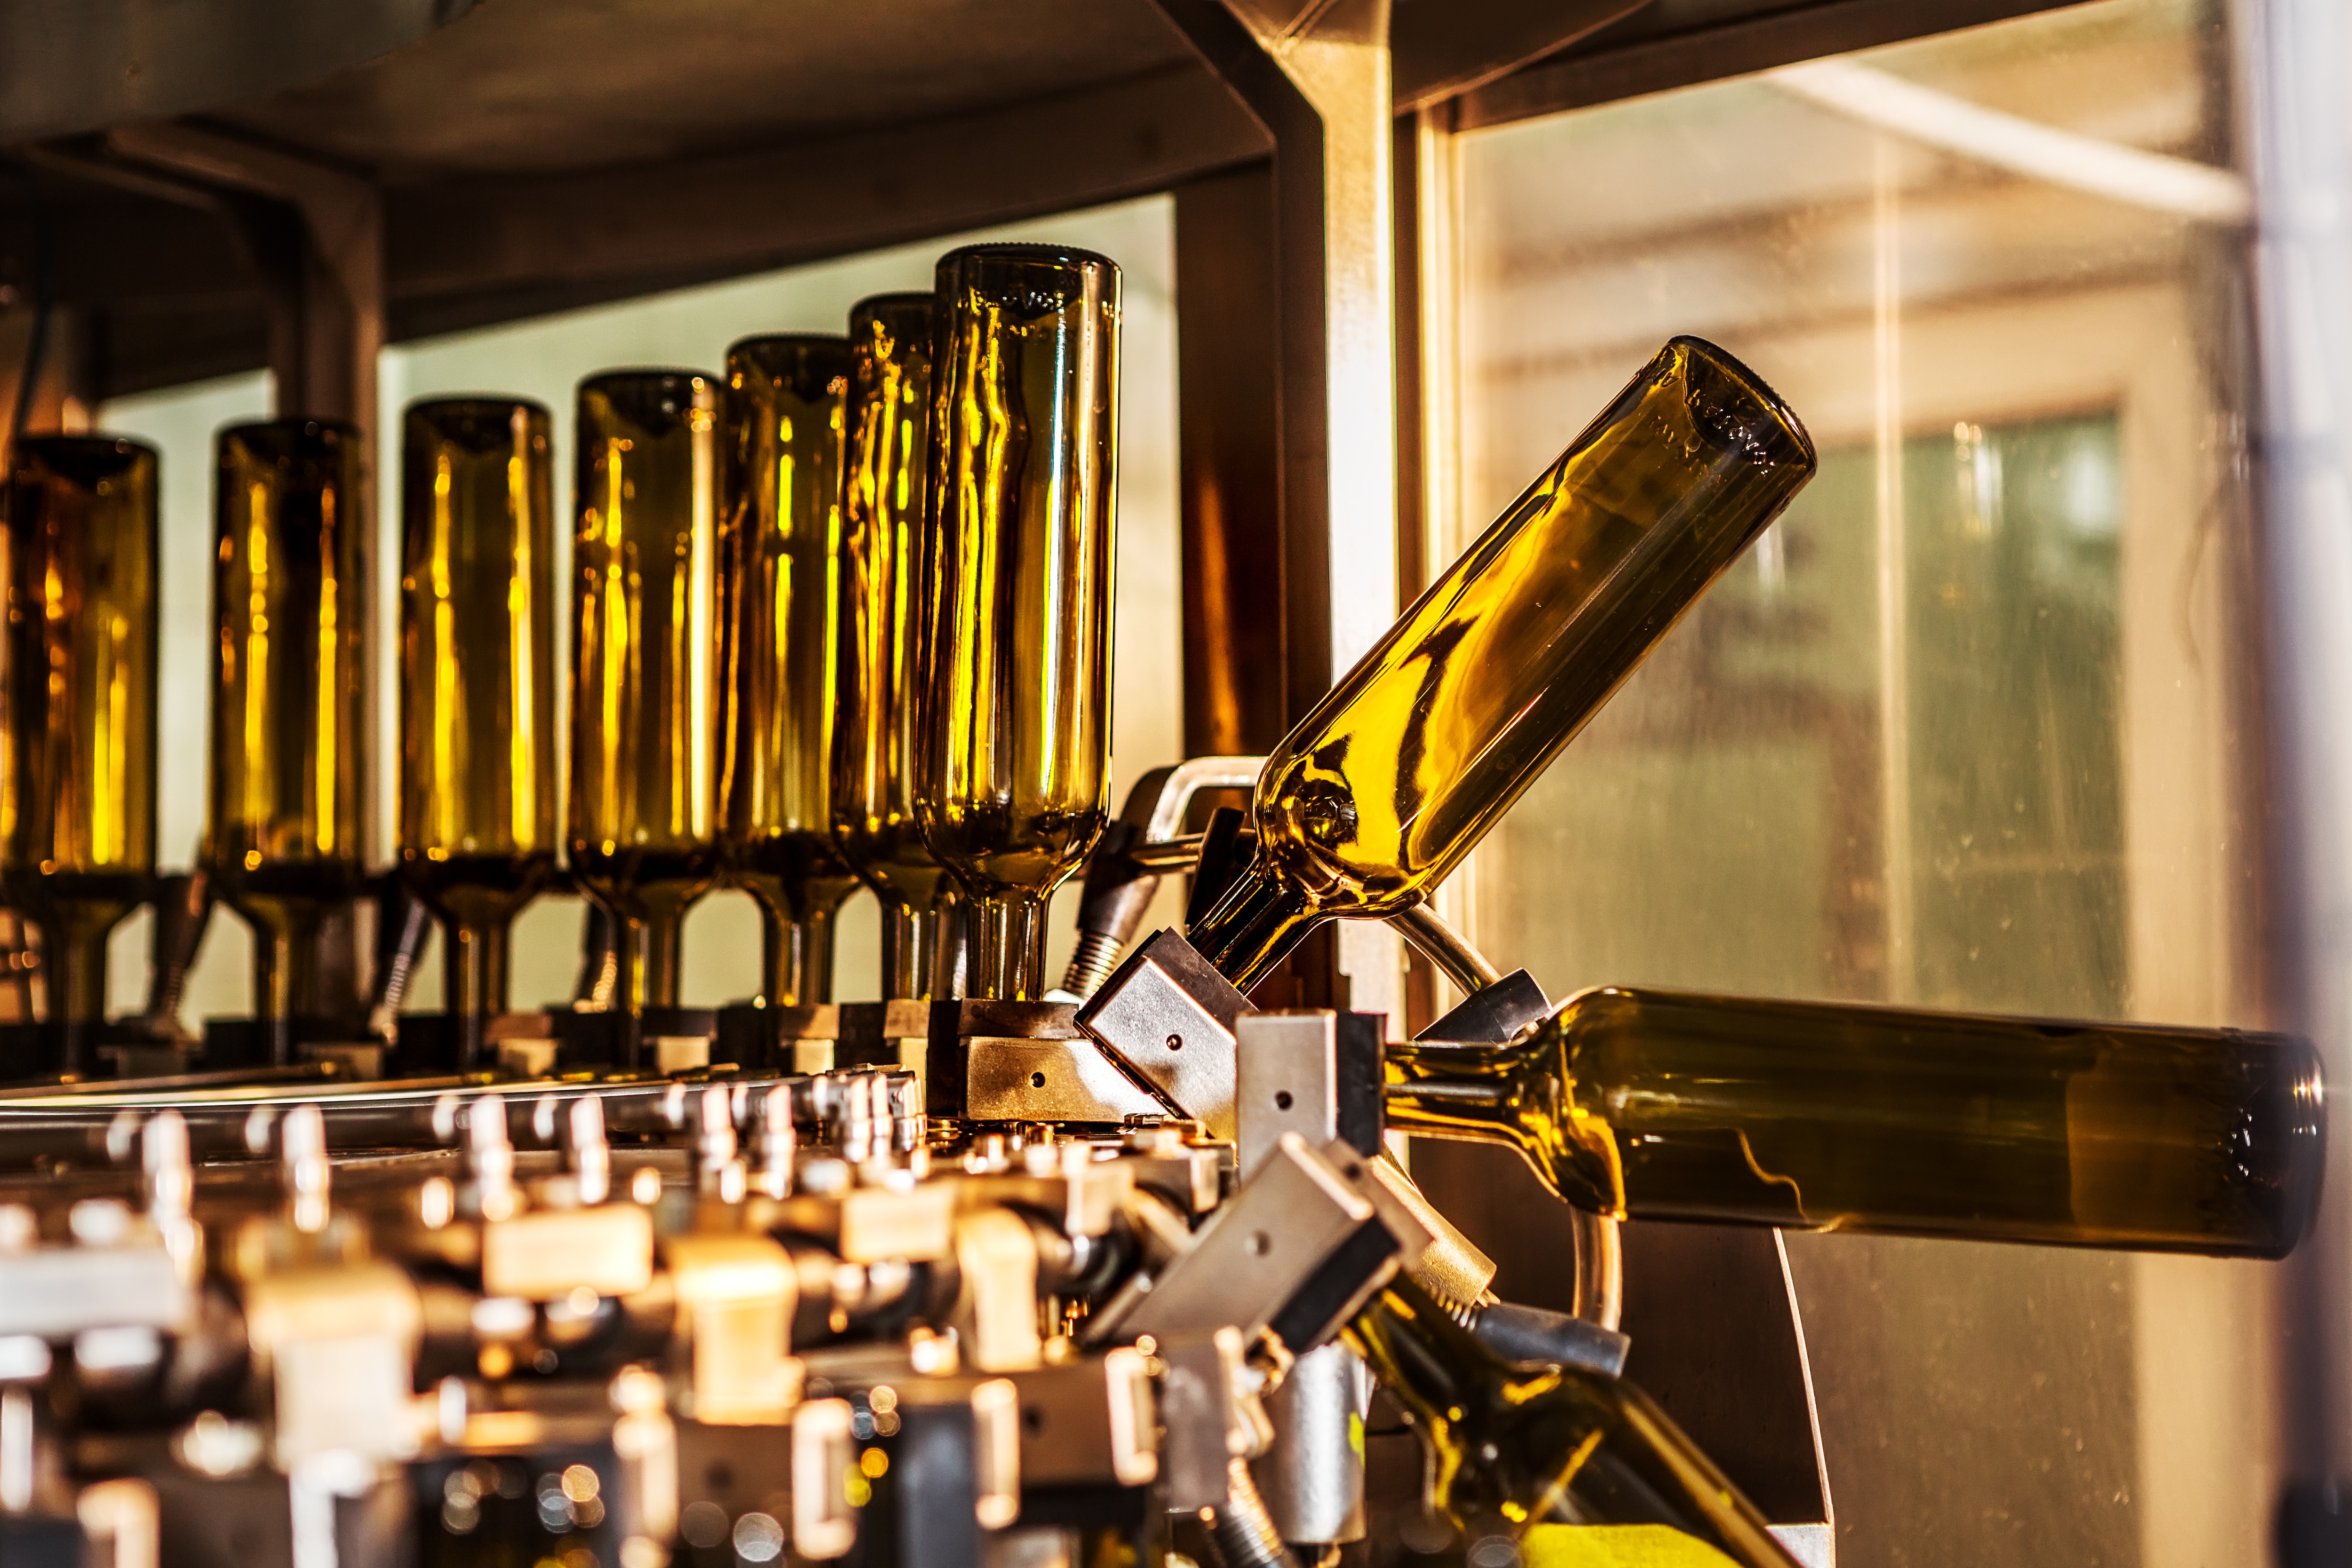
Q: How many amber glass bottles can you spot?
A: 10